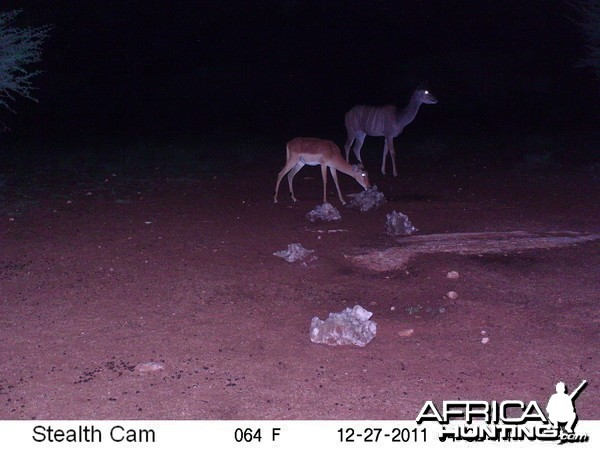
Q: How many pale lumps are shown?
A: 5